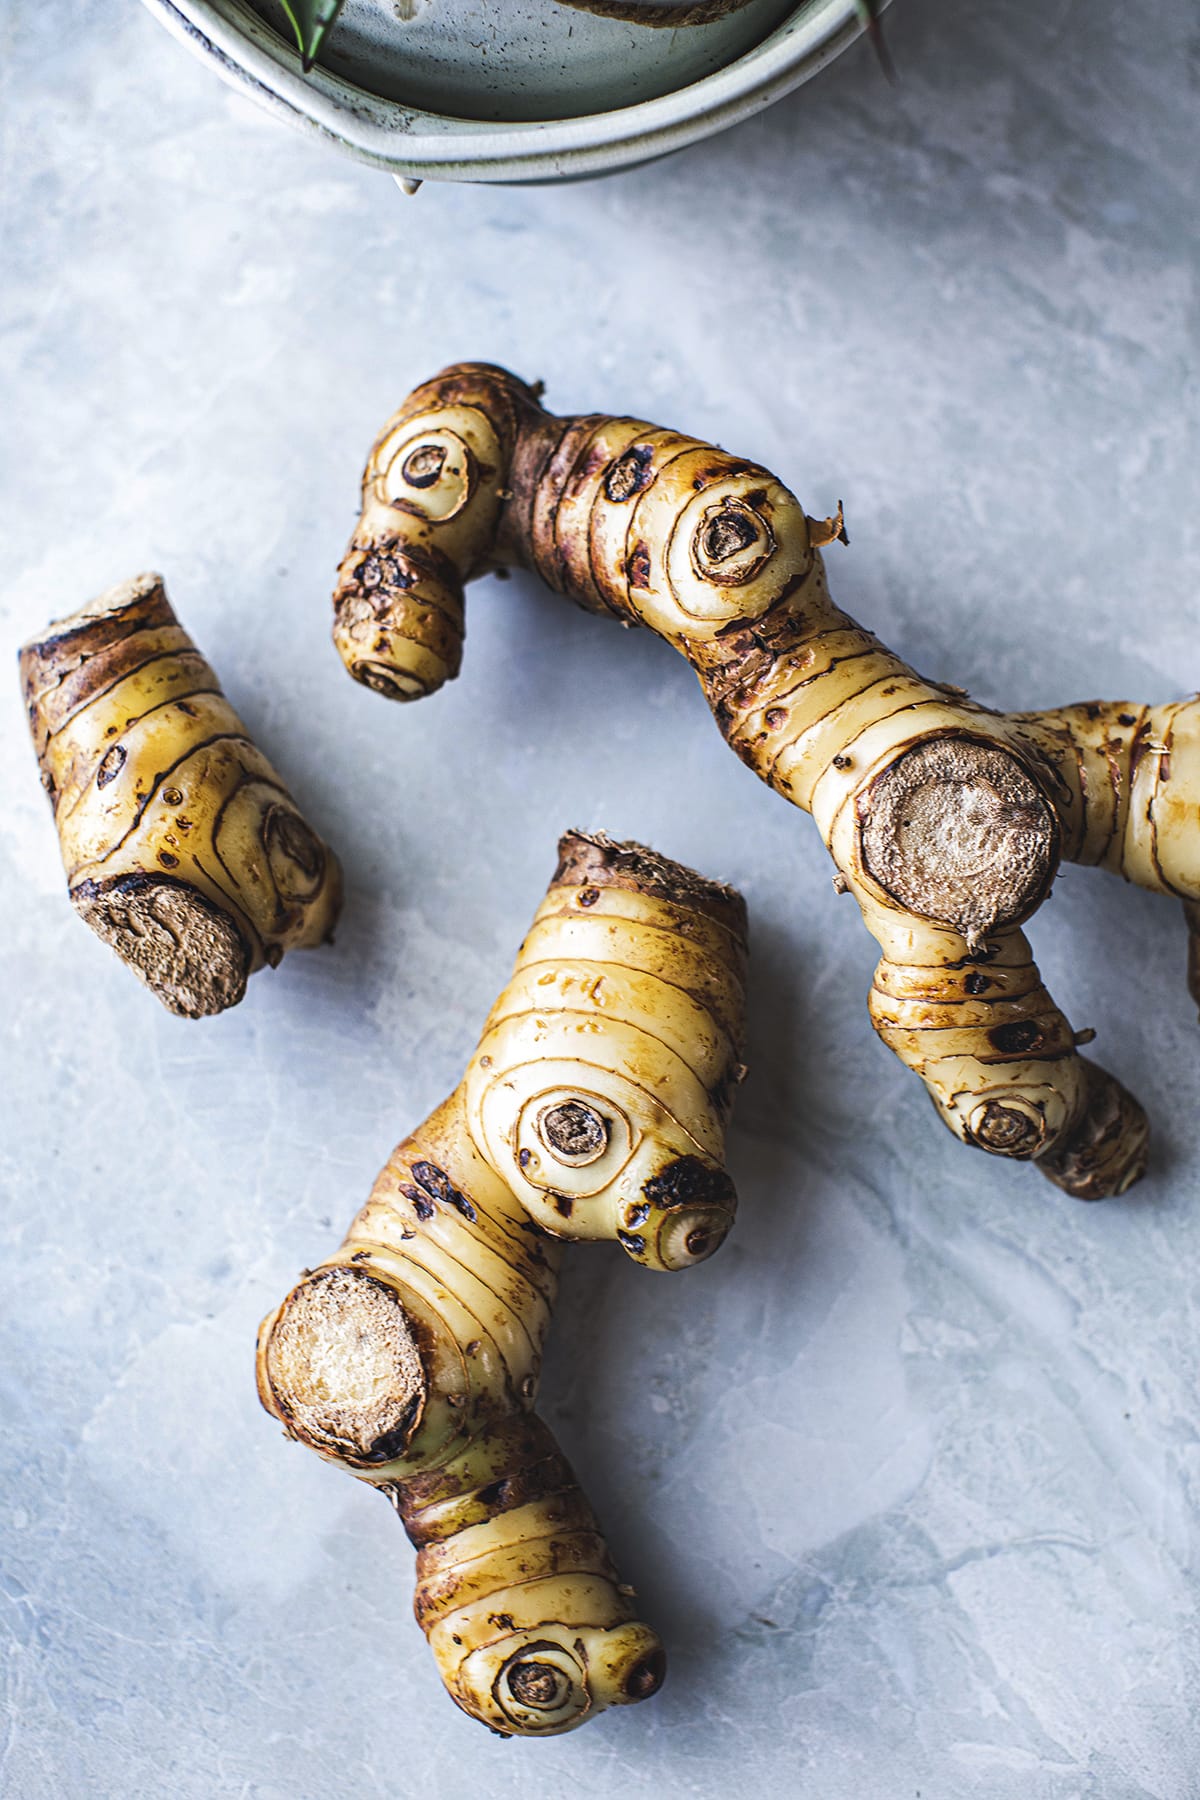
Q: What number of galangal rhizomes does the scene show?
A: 3